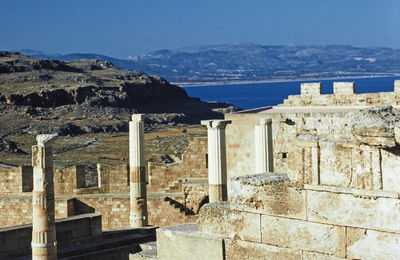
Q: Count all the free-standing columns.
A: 4